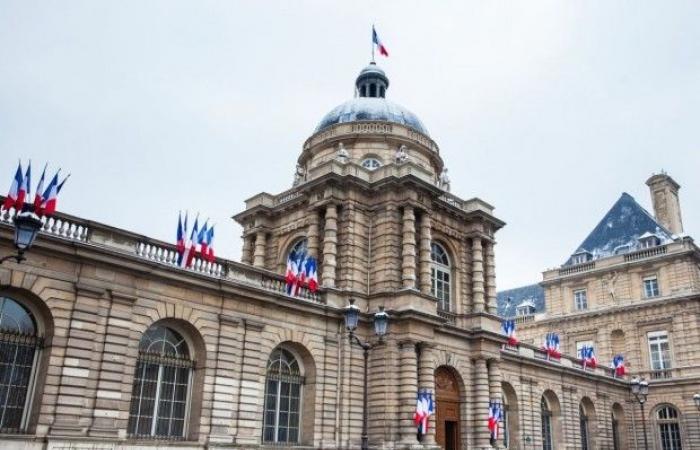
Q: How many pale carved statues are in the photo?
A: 4